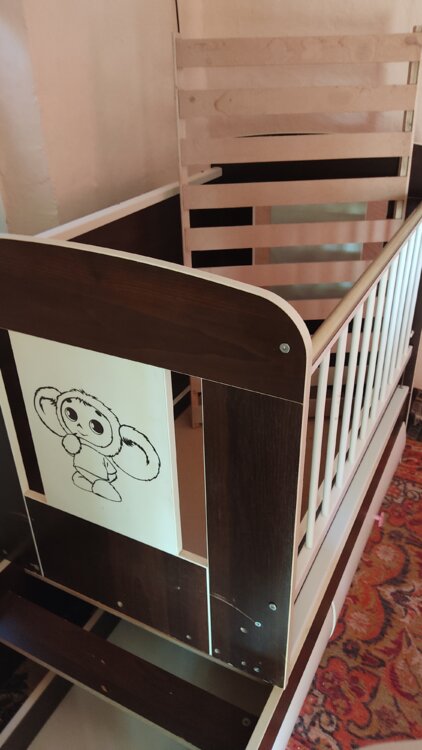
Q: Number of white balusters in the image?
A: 10